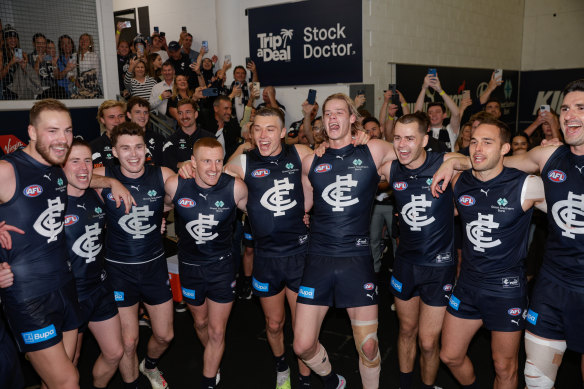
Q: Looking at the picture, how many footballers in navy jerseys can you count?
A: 9